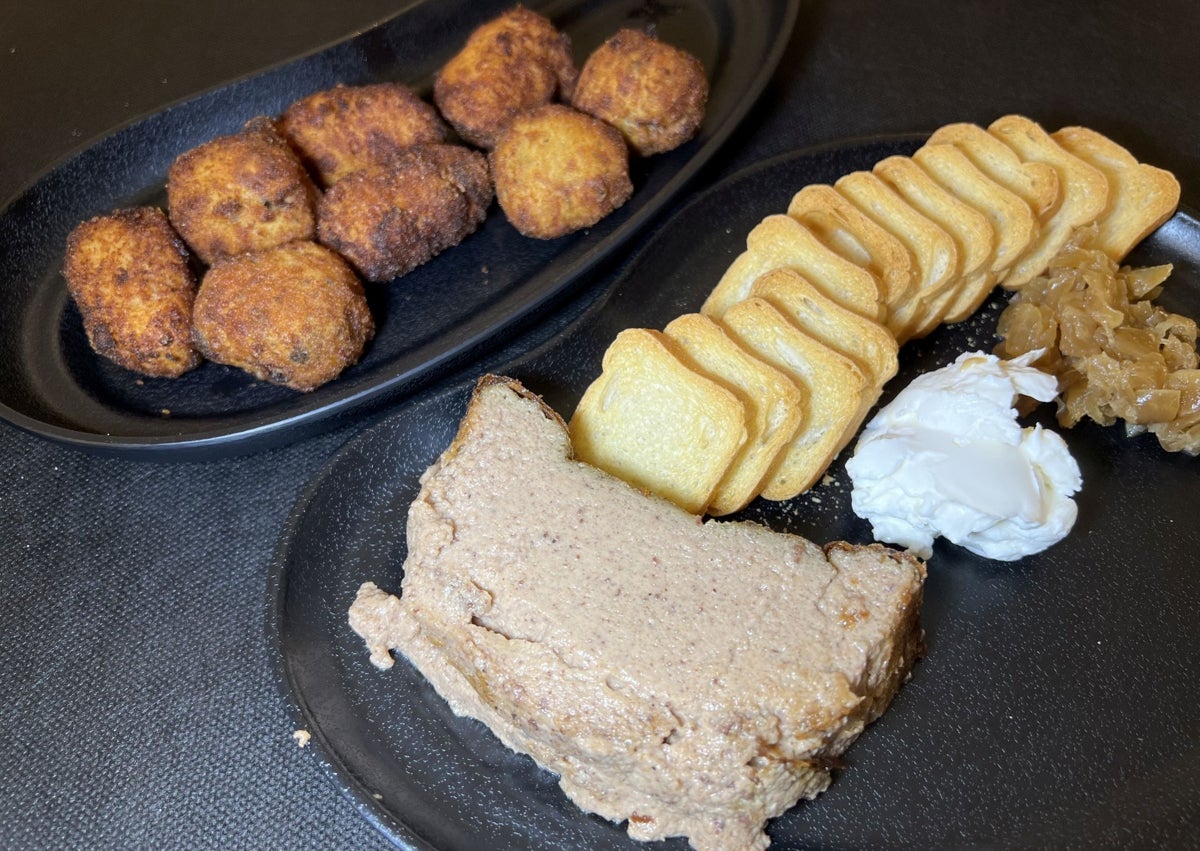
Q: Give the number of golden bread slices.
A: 12